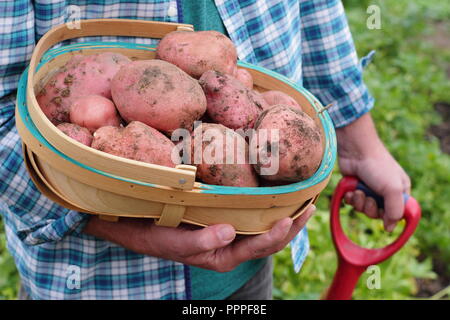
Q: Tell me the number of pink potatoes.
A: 11